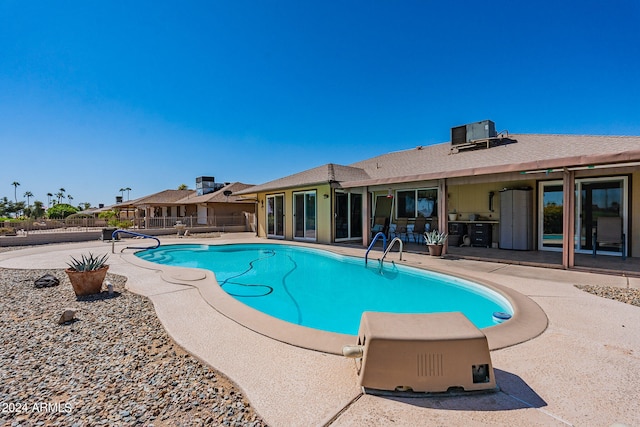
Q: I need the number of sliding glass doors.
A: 4